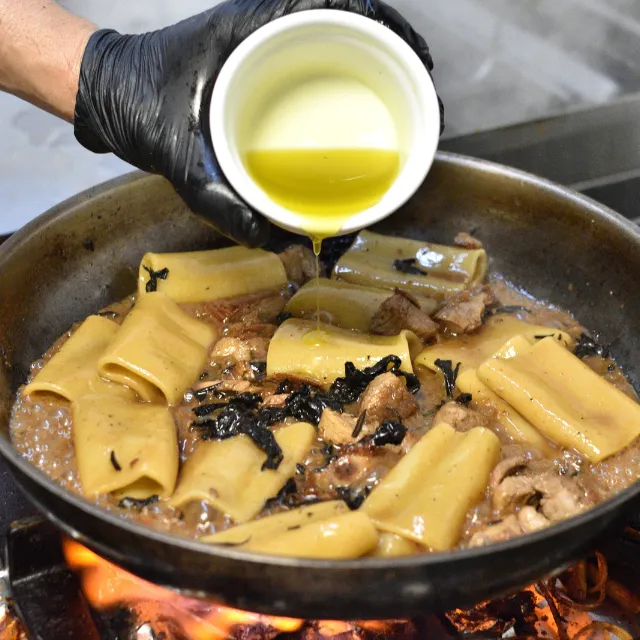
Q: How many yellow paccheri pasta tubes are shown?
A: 13